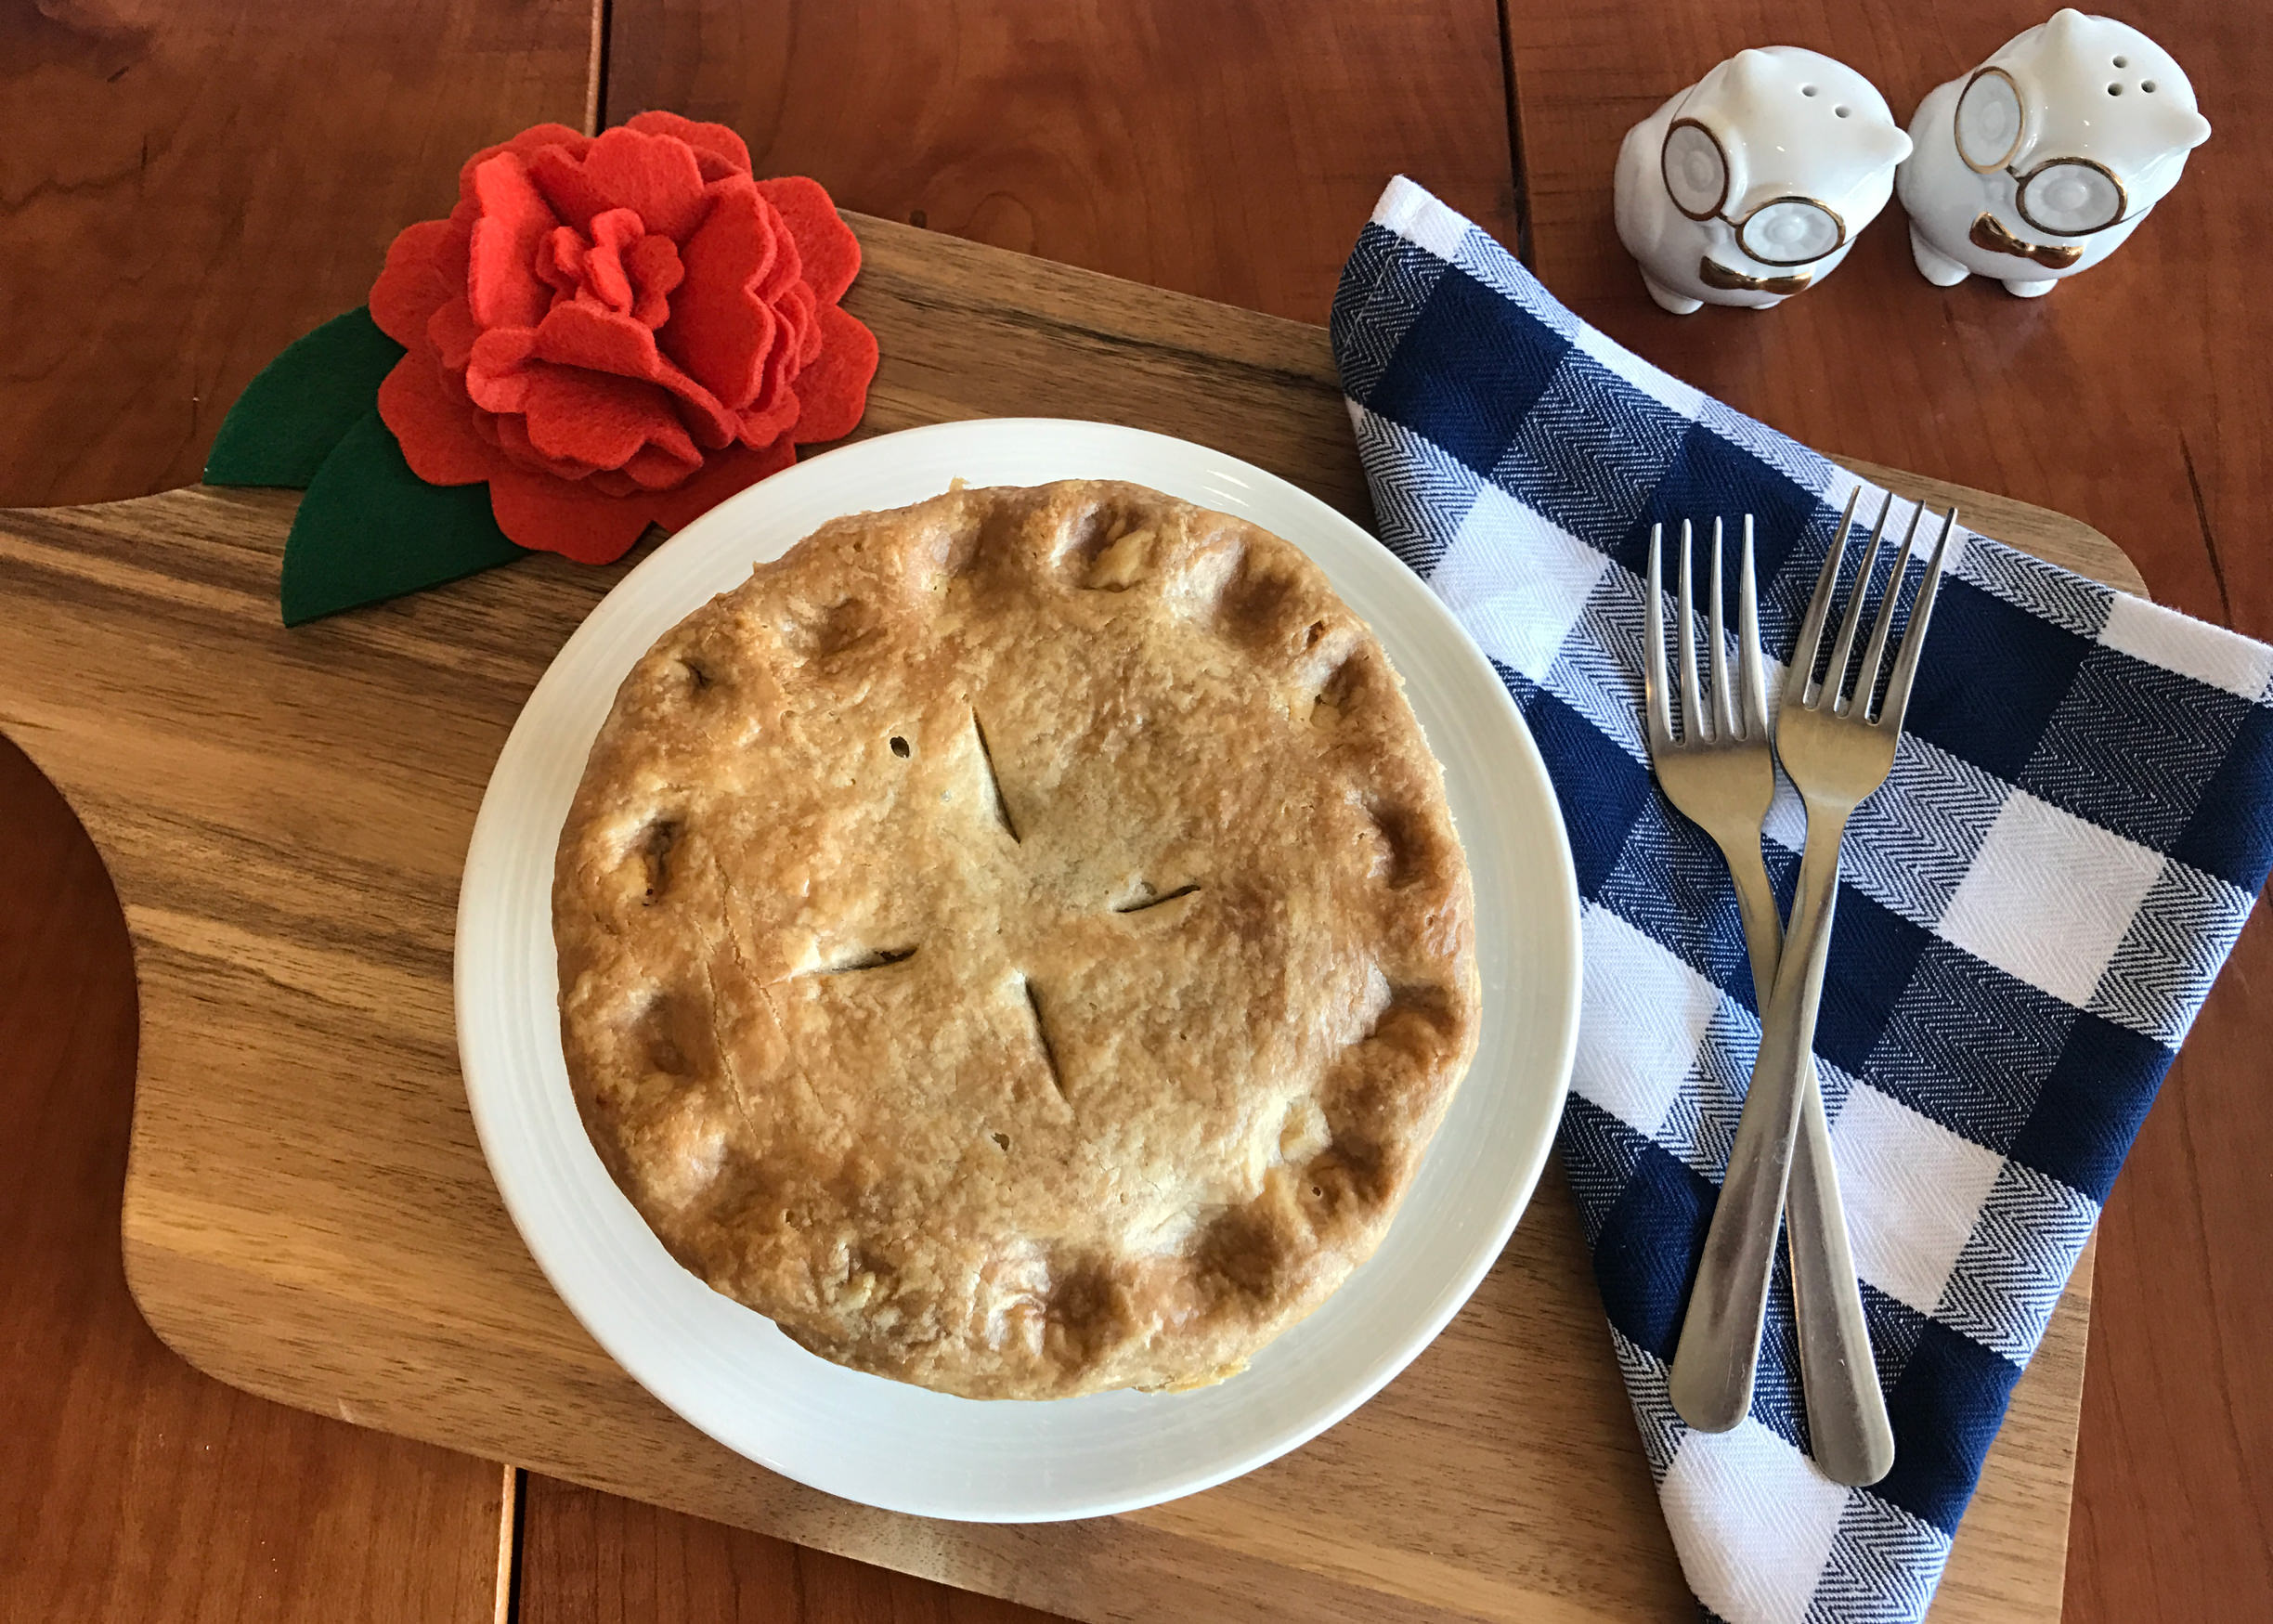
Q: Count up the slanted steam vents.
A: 4